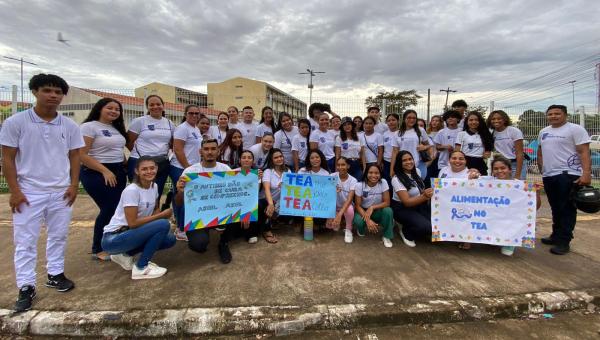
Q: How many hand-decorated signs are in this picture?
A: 3